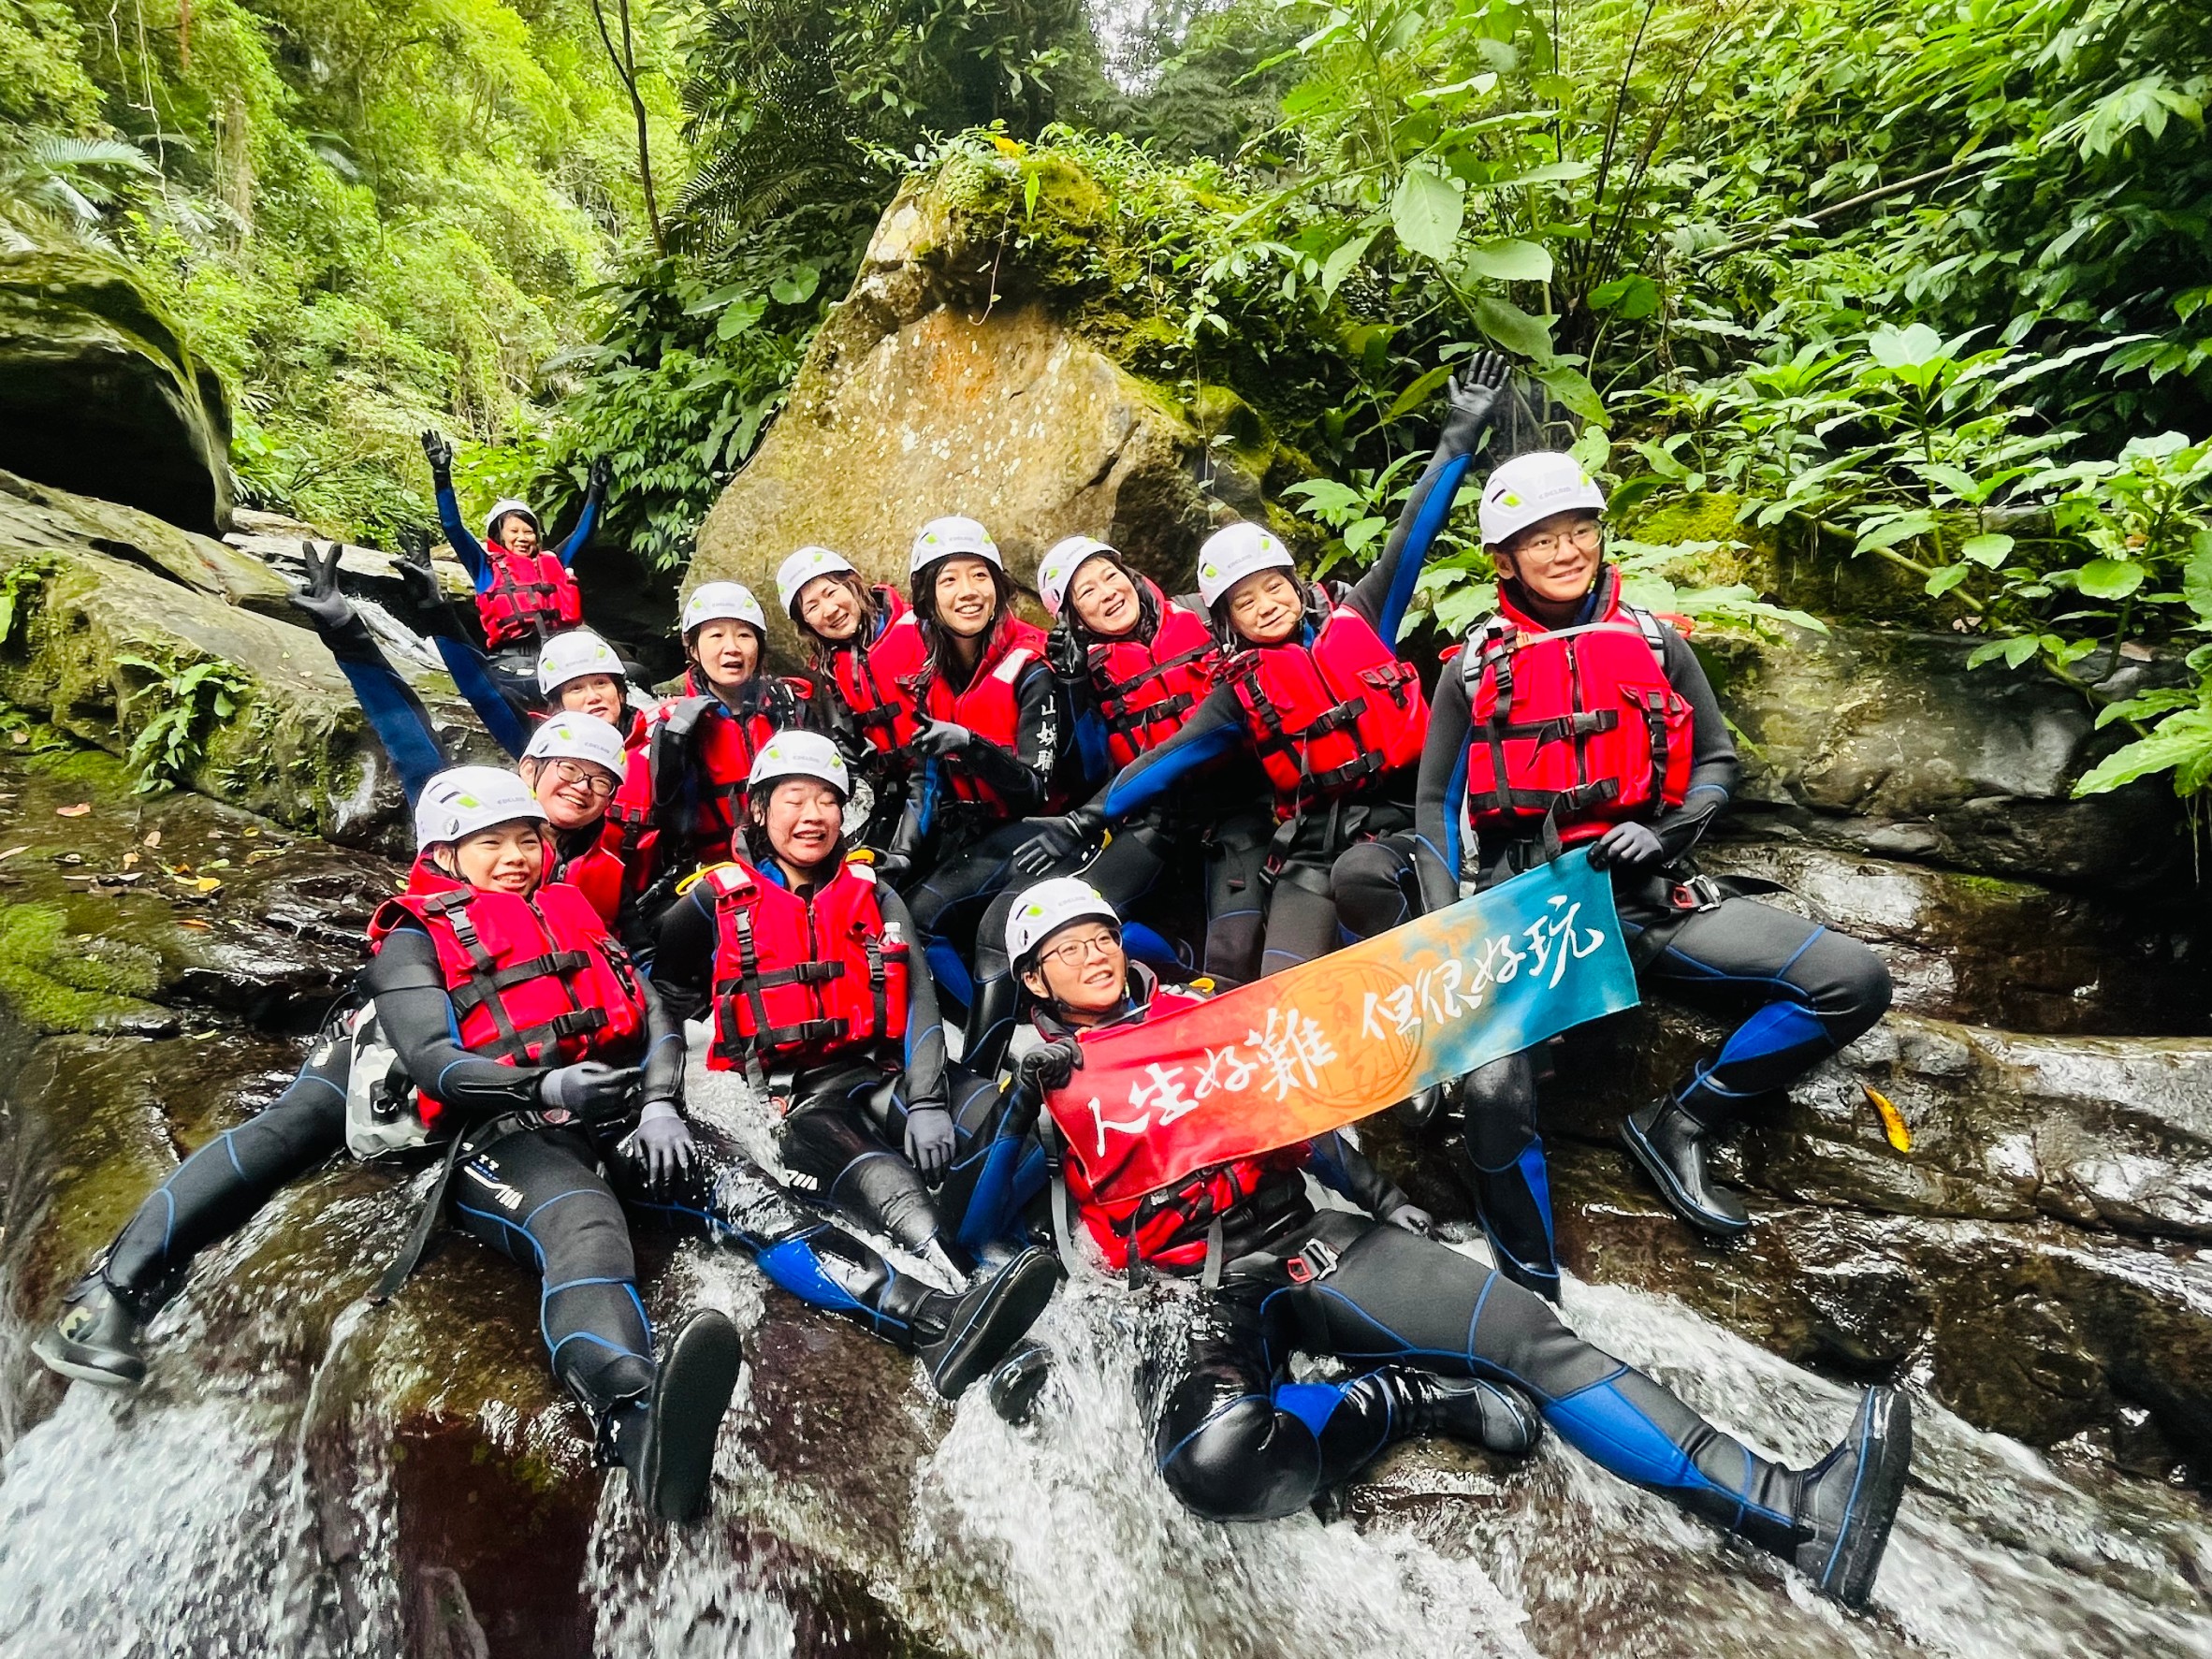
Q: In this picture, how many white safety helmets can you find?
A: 12